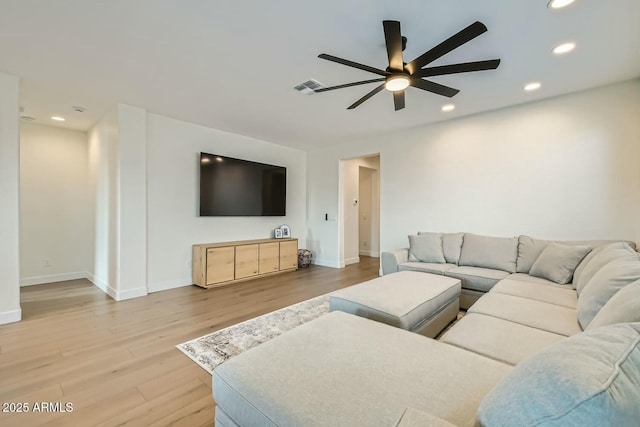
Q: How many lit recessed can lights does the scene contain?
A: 5